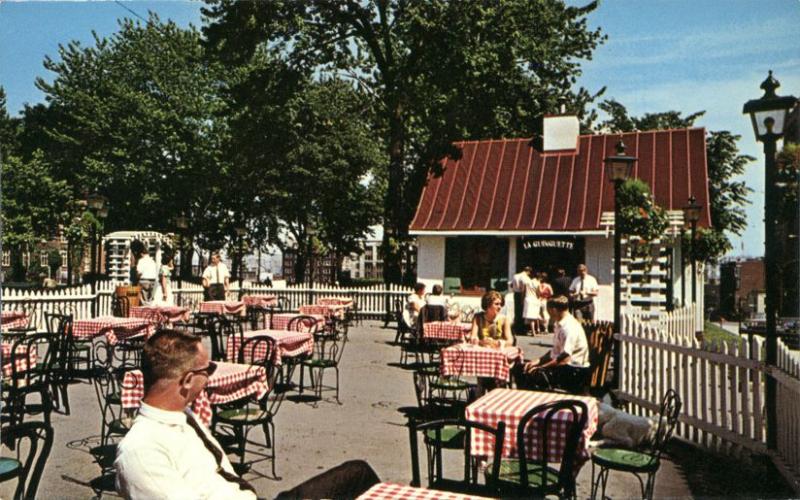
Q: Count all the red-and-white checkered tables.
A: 15